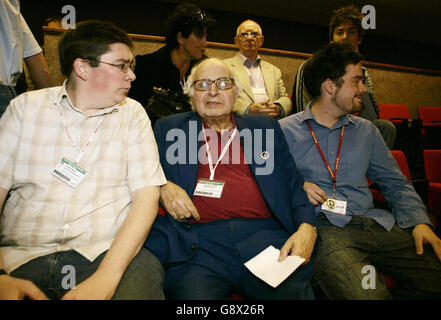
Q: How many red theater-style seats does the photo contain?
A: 4